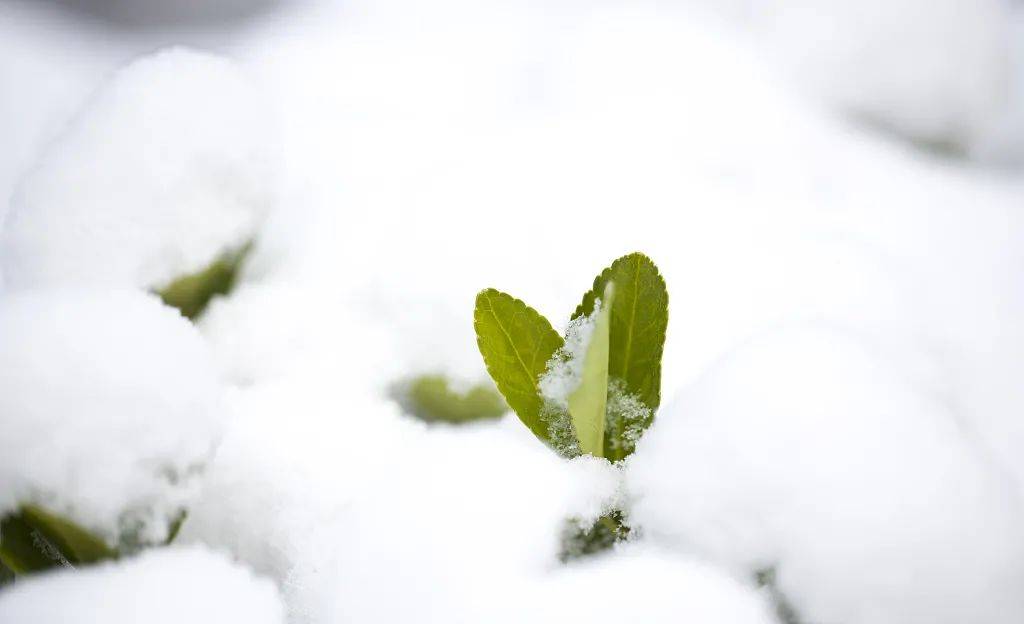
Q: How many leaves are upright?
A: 3